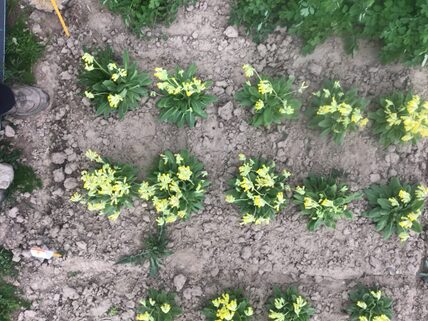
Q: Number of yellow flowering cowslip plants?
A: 14